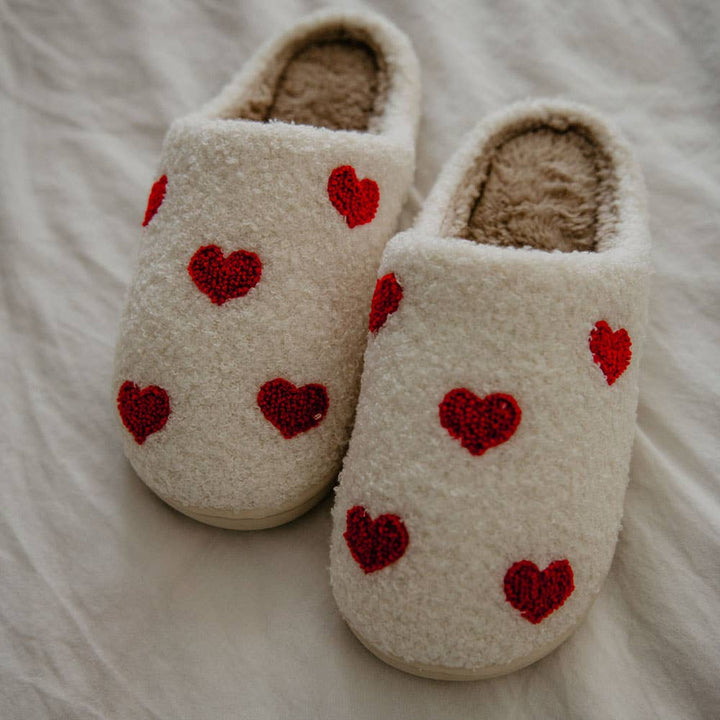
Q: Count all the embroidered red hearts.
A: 10